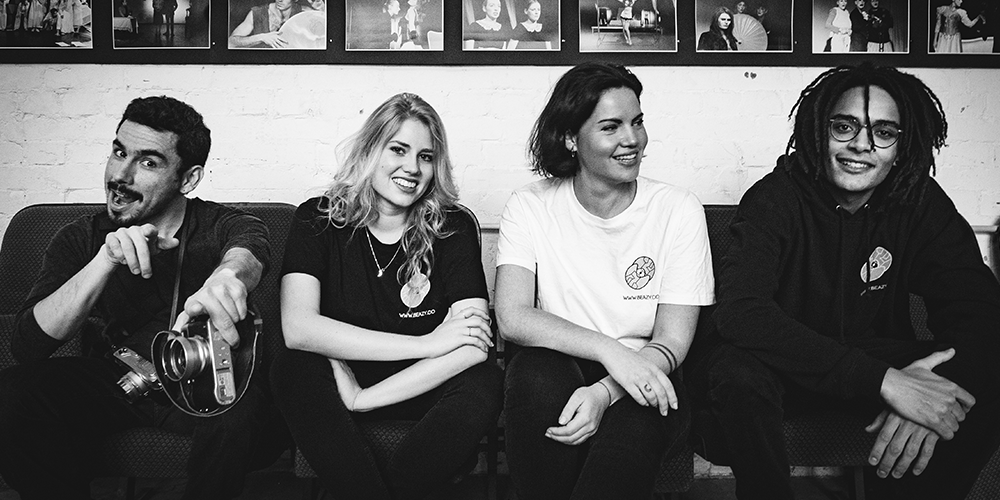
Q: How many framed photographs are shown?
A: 9